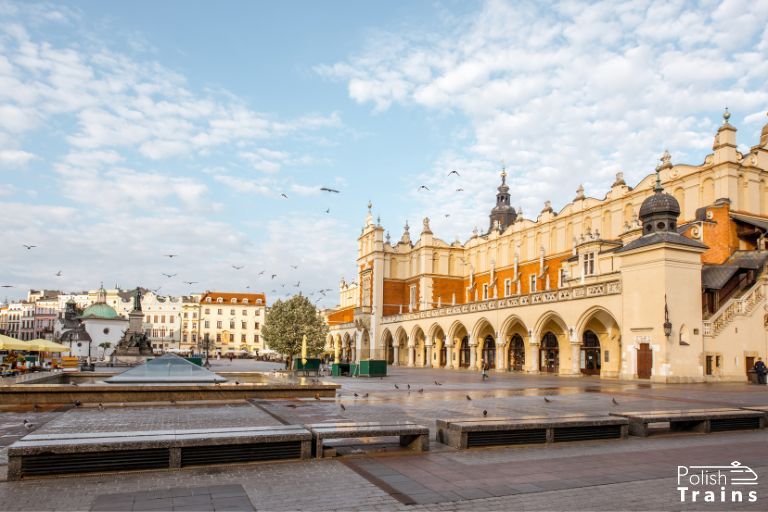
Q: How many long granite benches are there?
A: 4